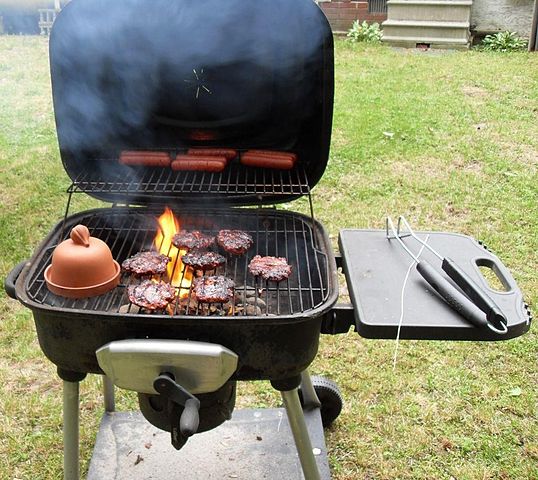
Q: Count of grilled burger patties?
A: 7